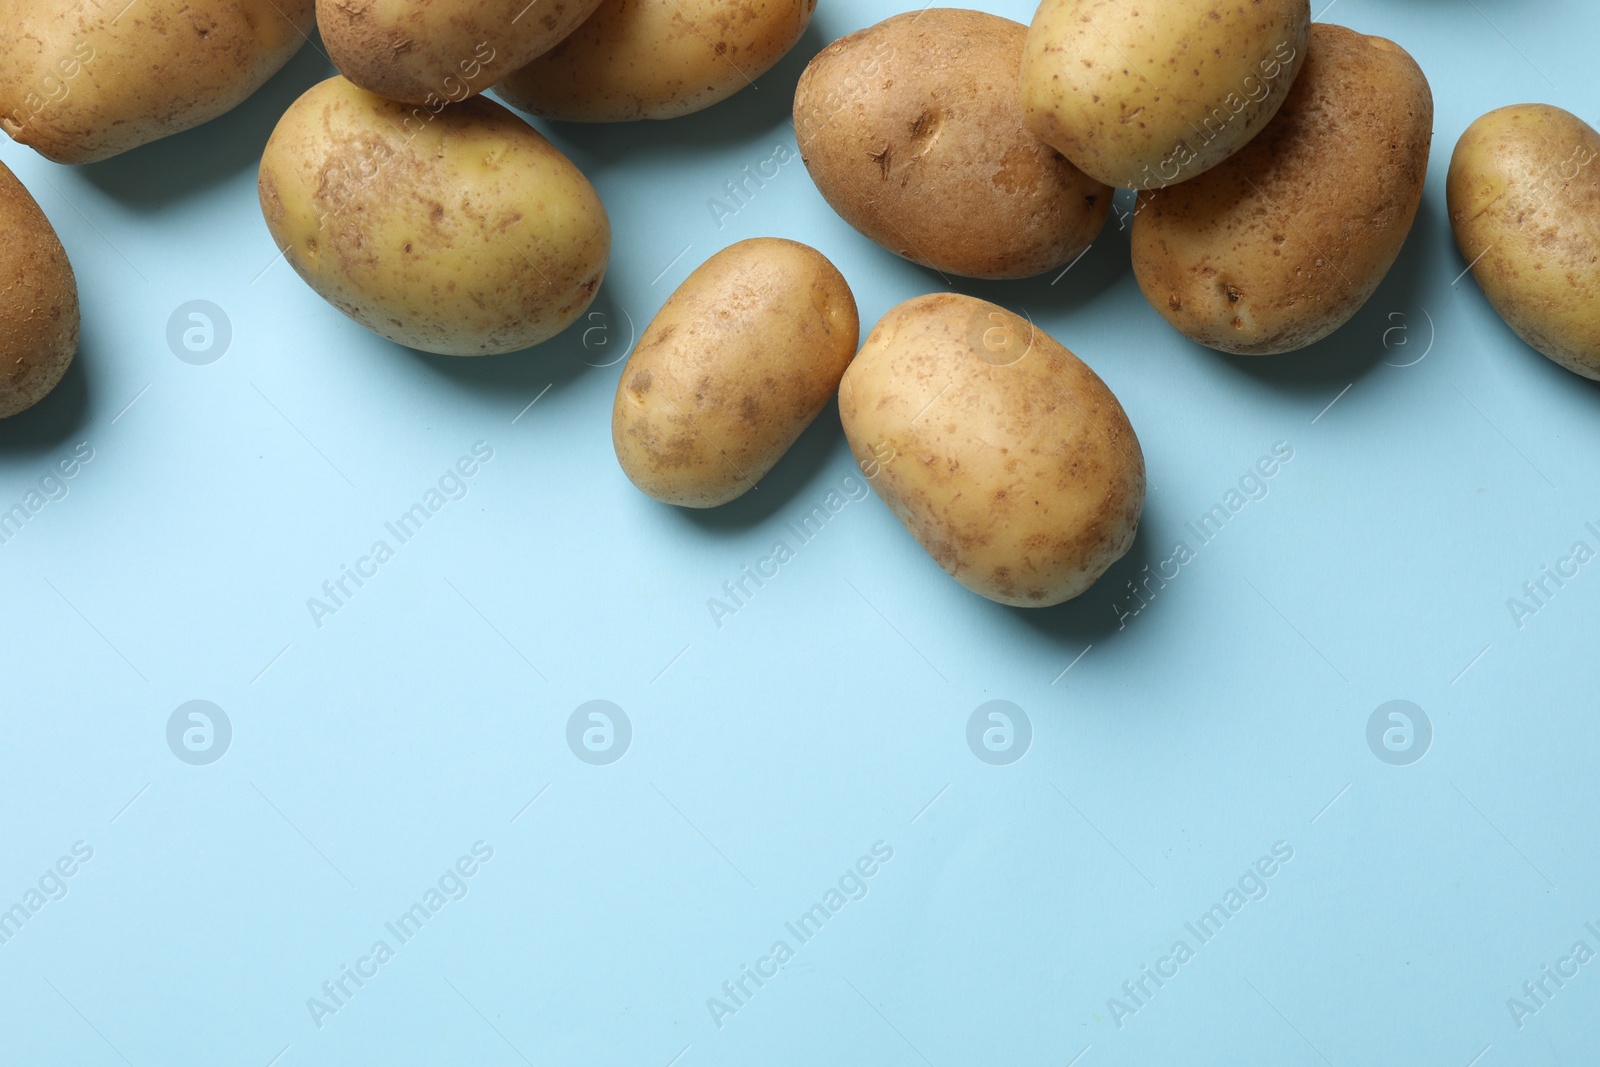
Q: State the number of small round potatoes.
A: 11